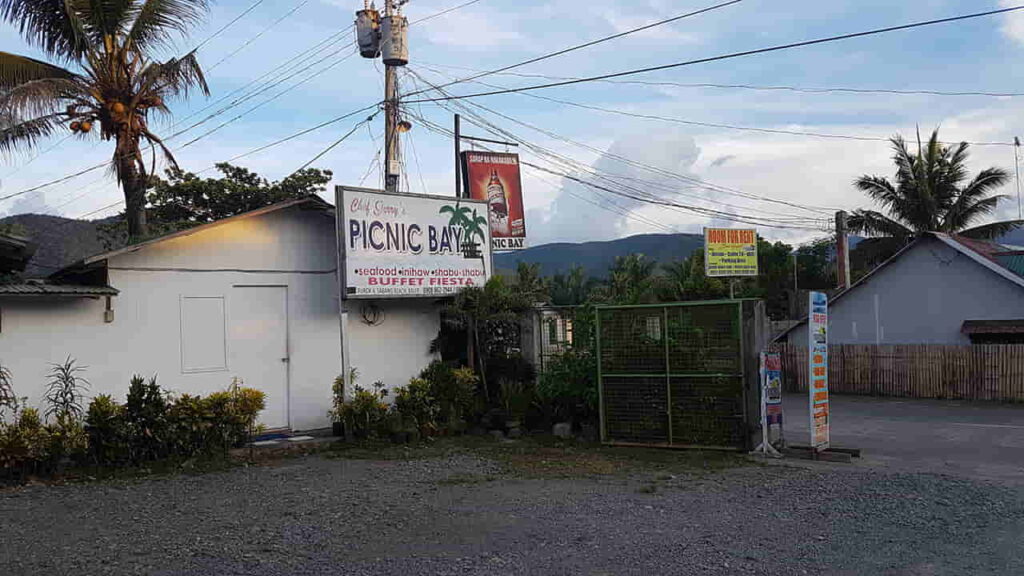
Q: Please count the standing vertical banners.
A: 2